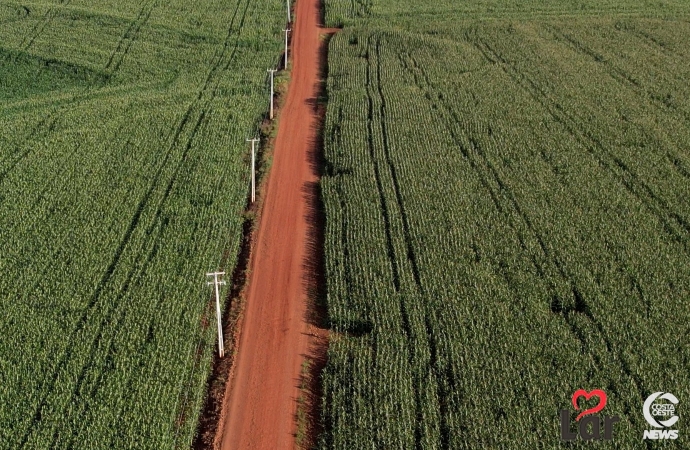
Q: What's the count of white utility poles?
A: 5